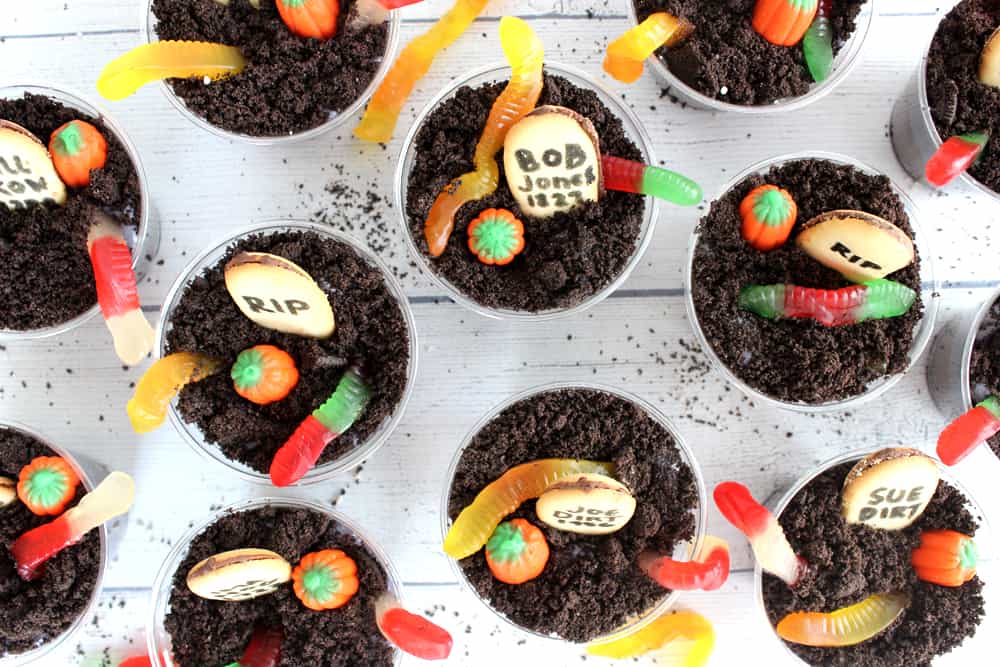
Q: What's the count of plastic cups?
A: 12